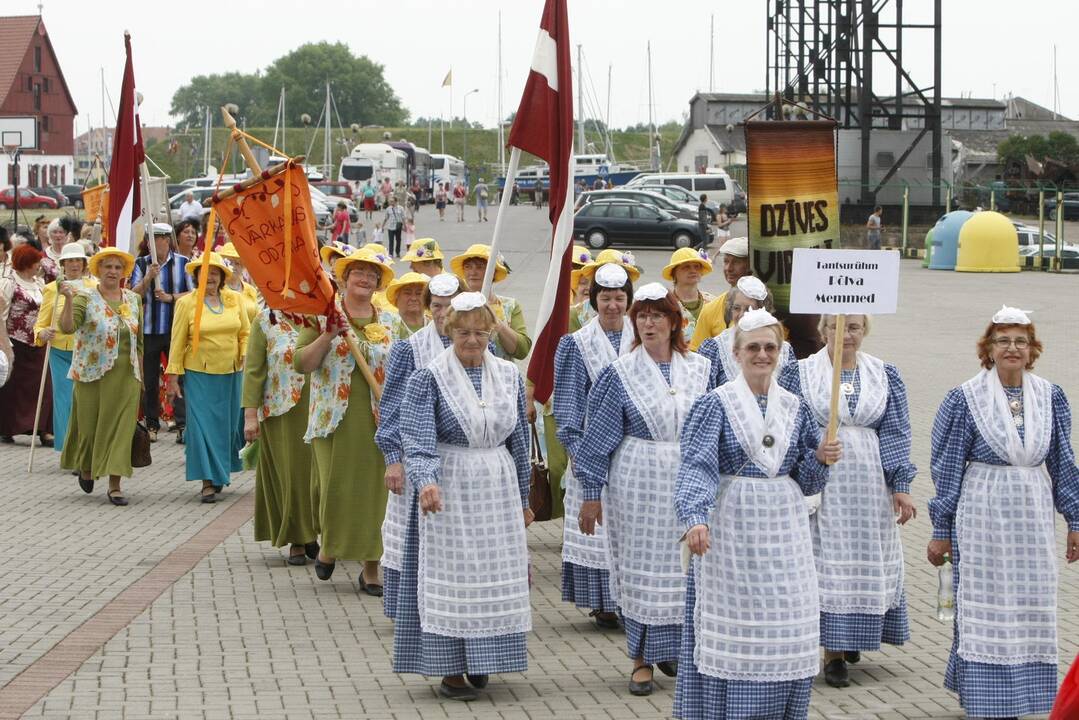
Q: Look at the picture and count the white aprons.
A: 7